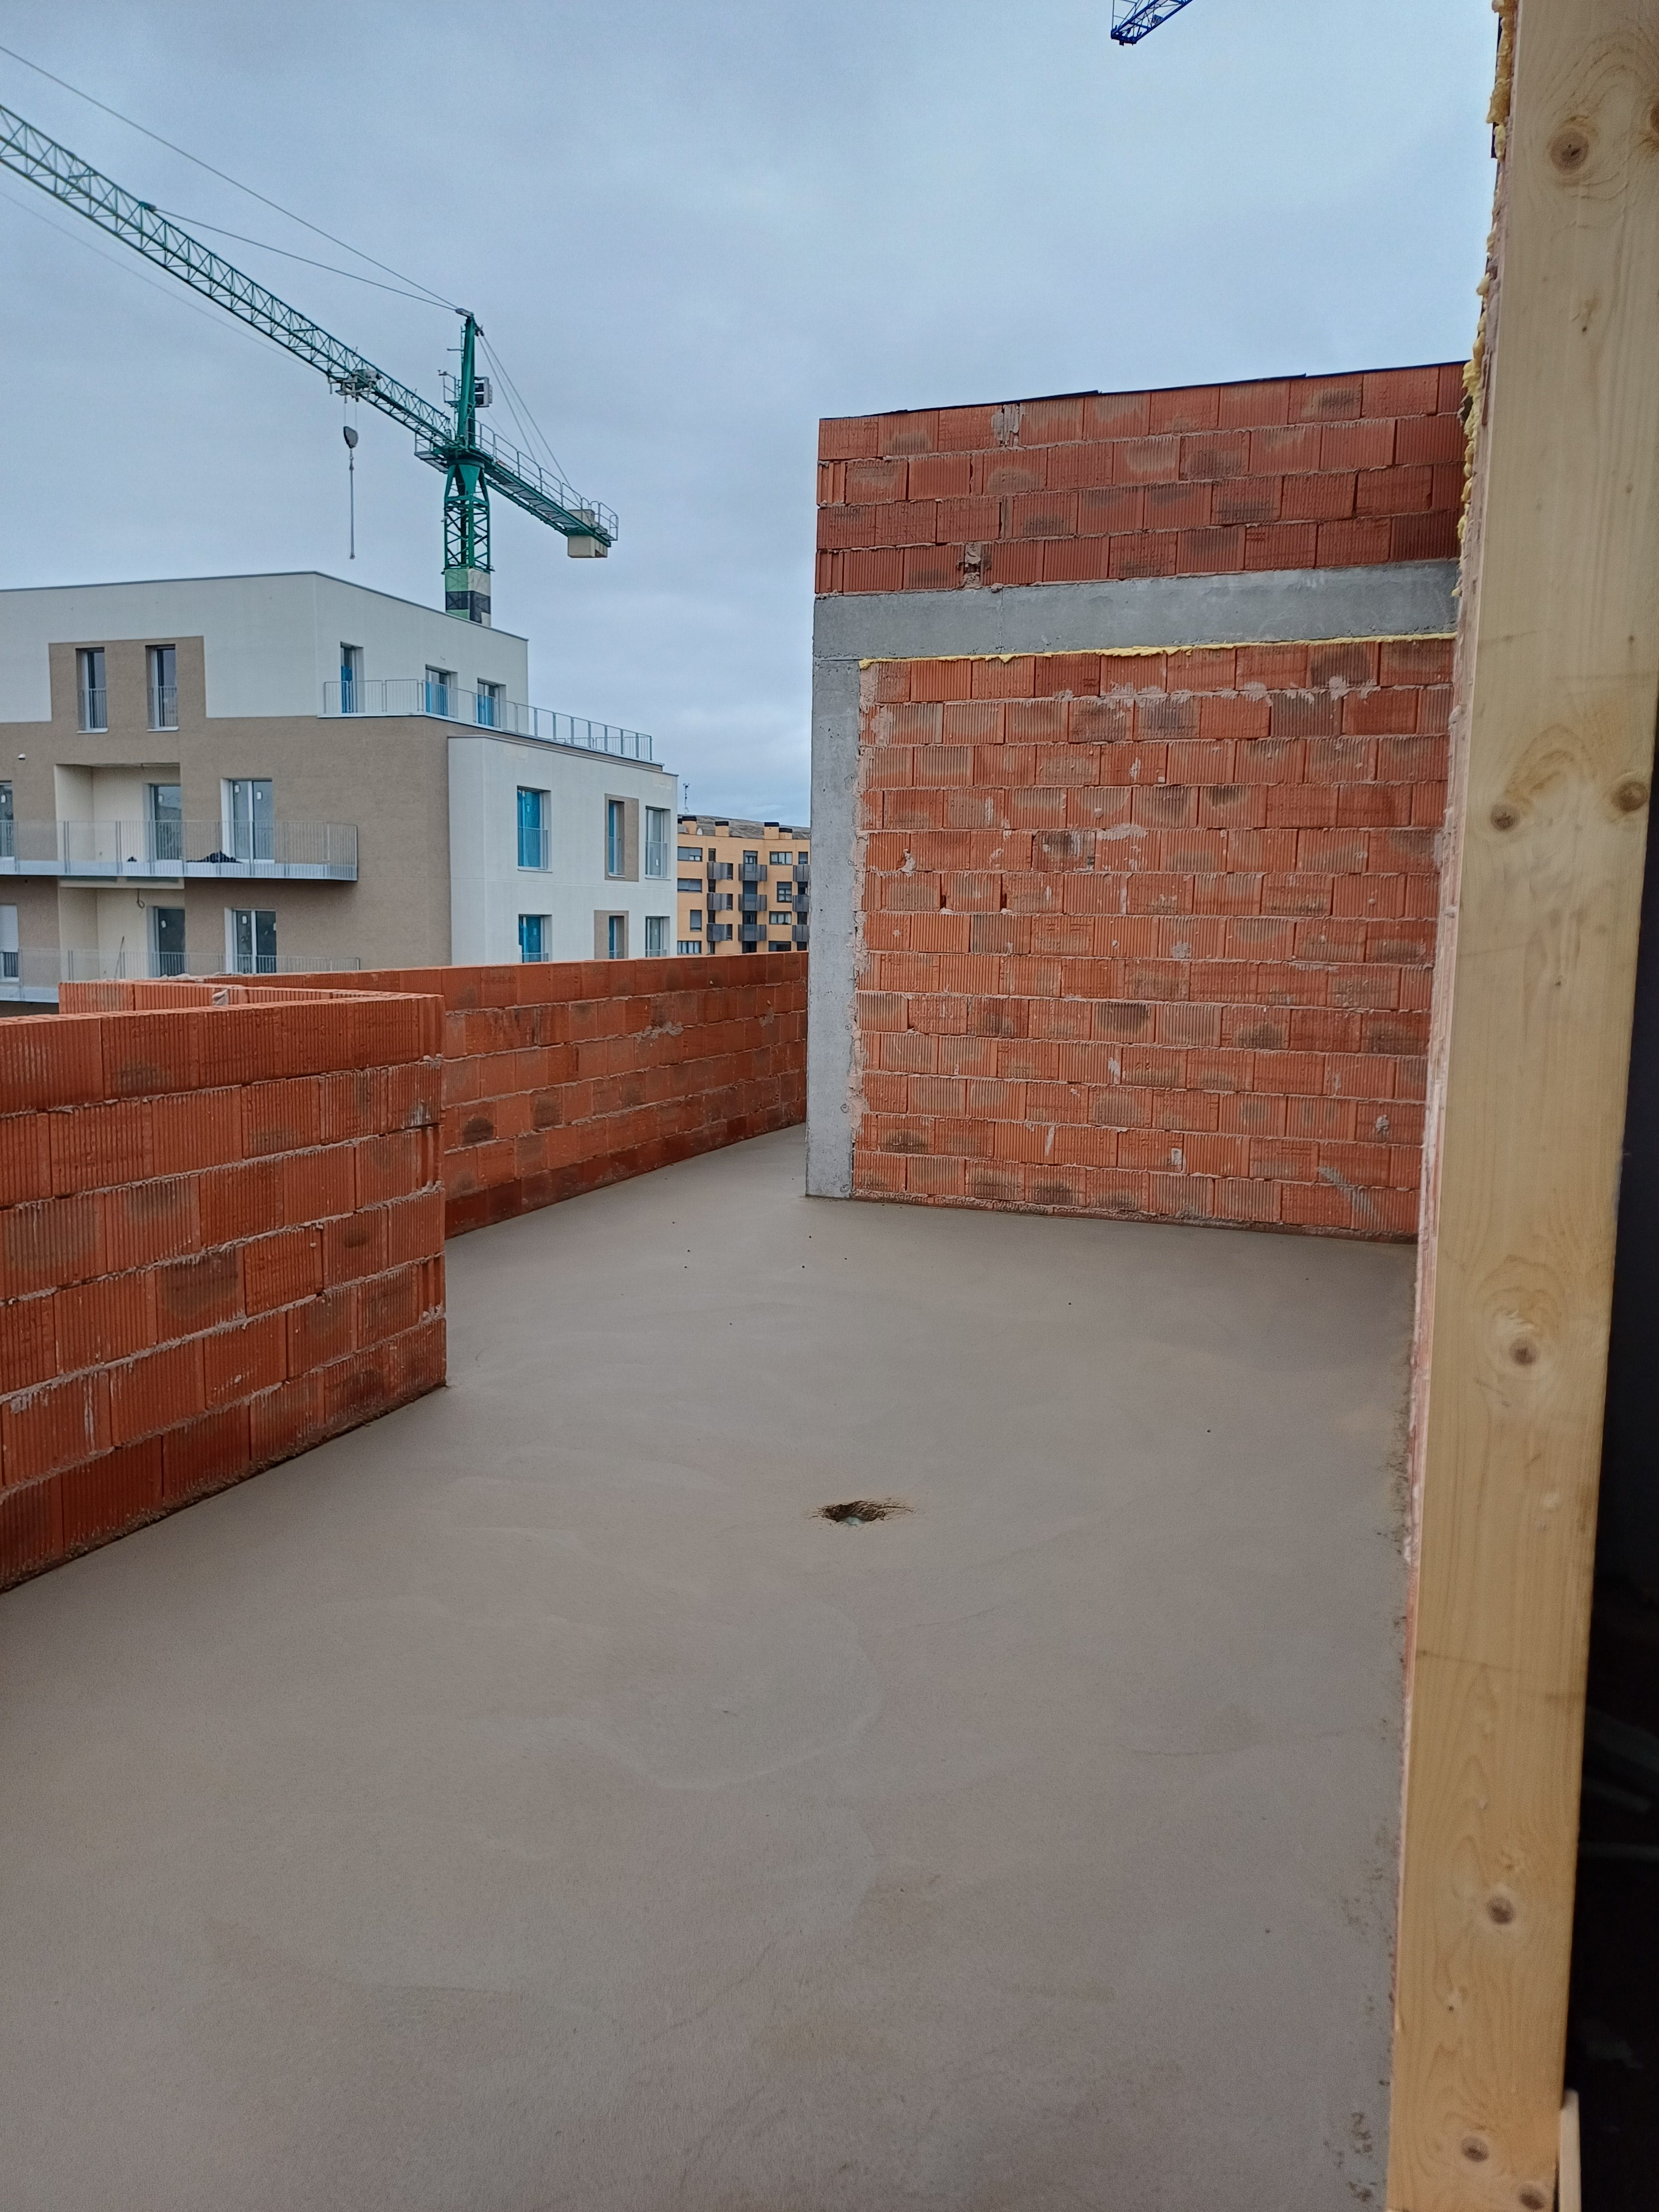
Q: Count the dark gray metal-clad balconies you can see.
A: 9